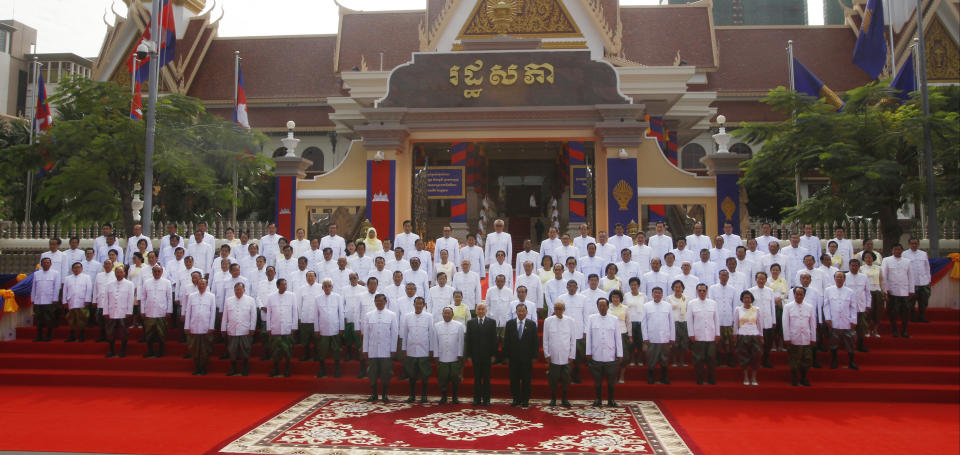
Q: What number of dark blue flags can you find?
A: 3